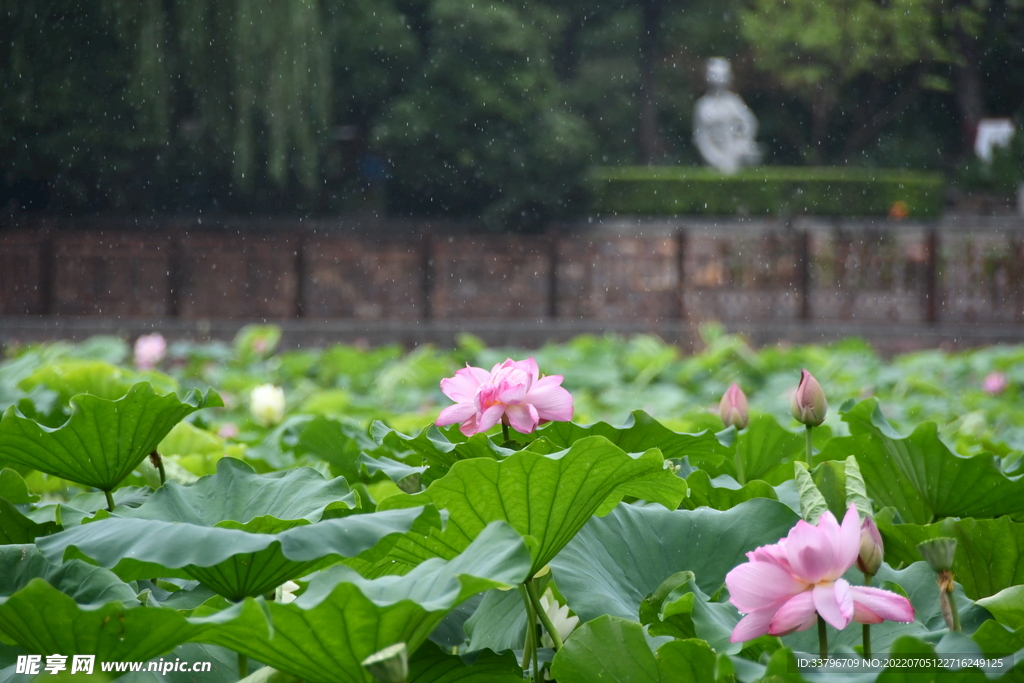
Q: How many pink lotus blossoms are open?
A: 2